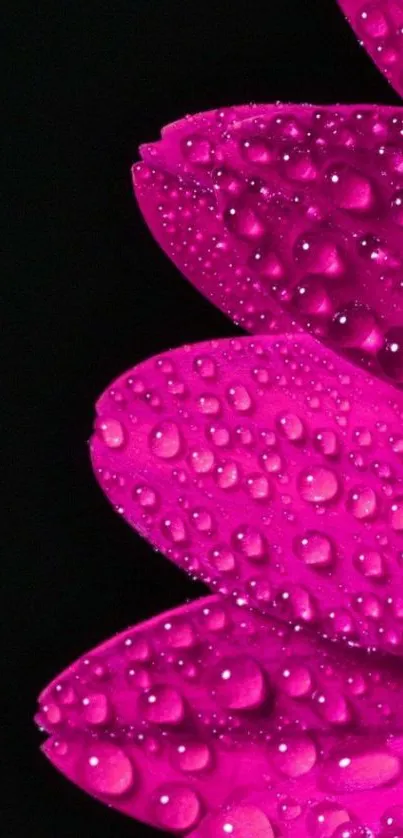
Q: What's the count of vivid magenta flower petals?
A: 4